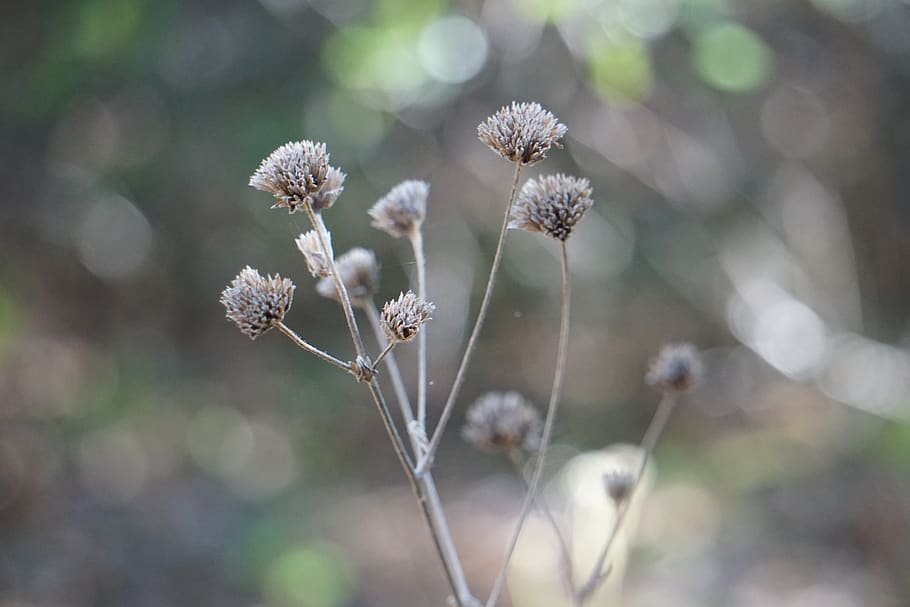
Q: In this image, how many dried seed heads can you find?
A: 12